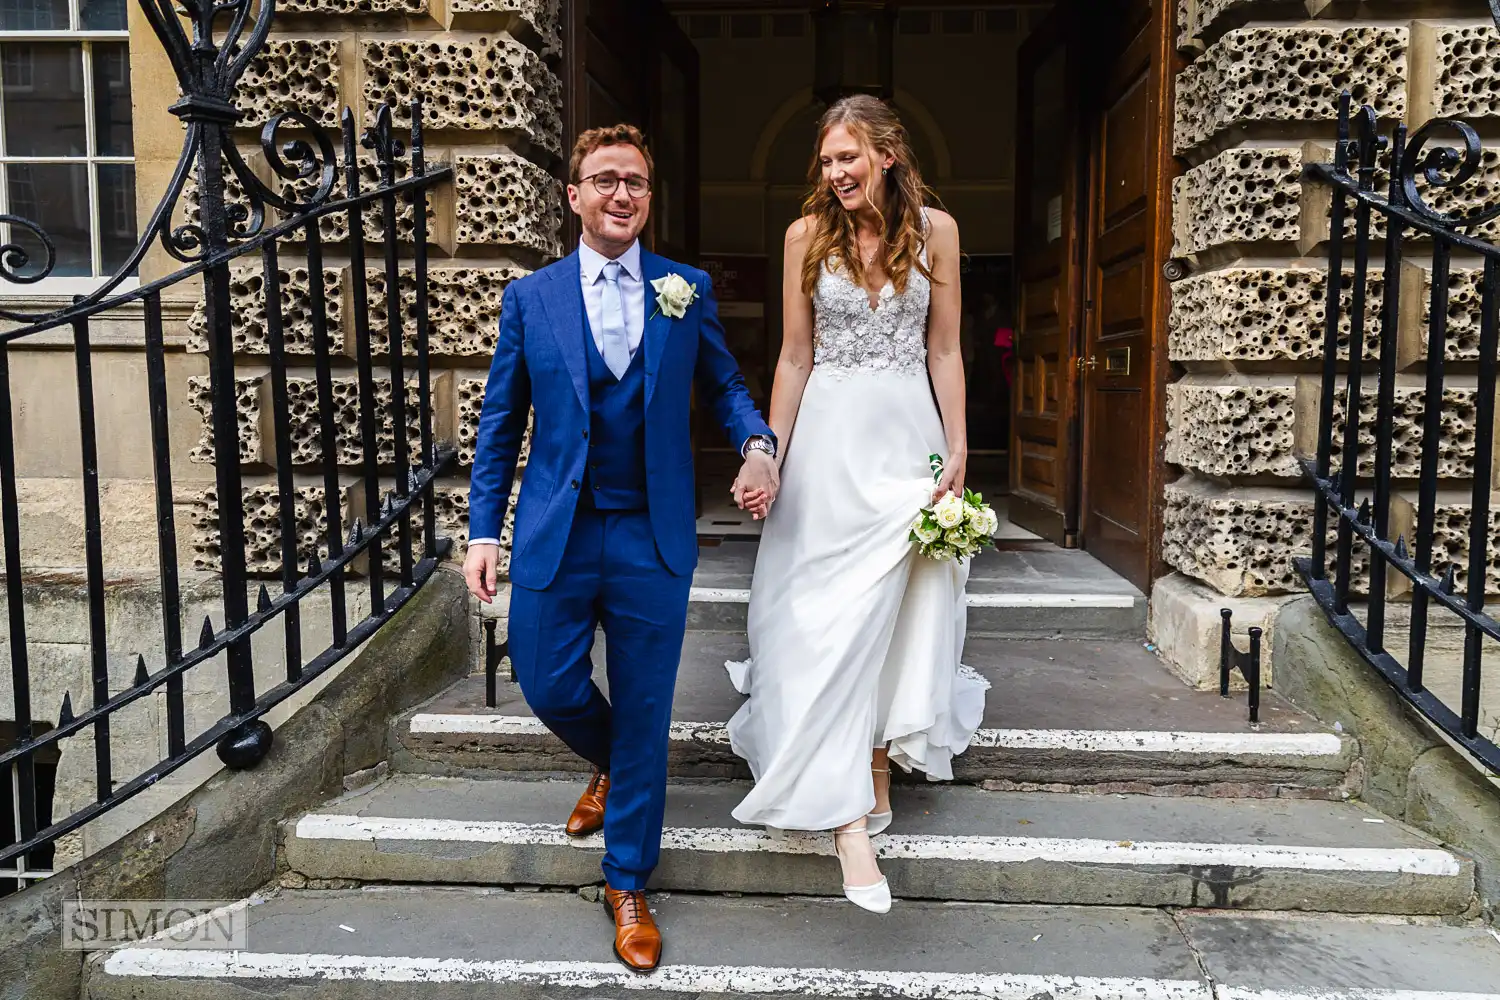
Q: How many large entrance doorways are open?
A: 1